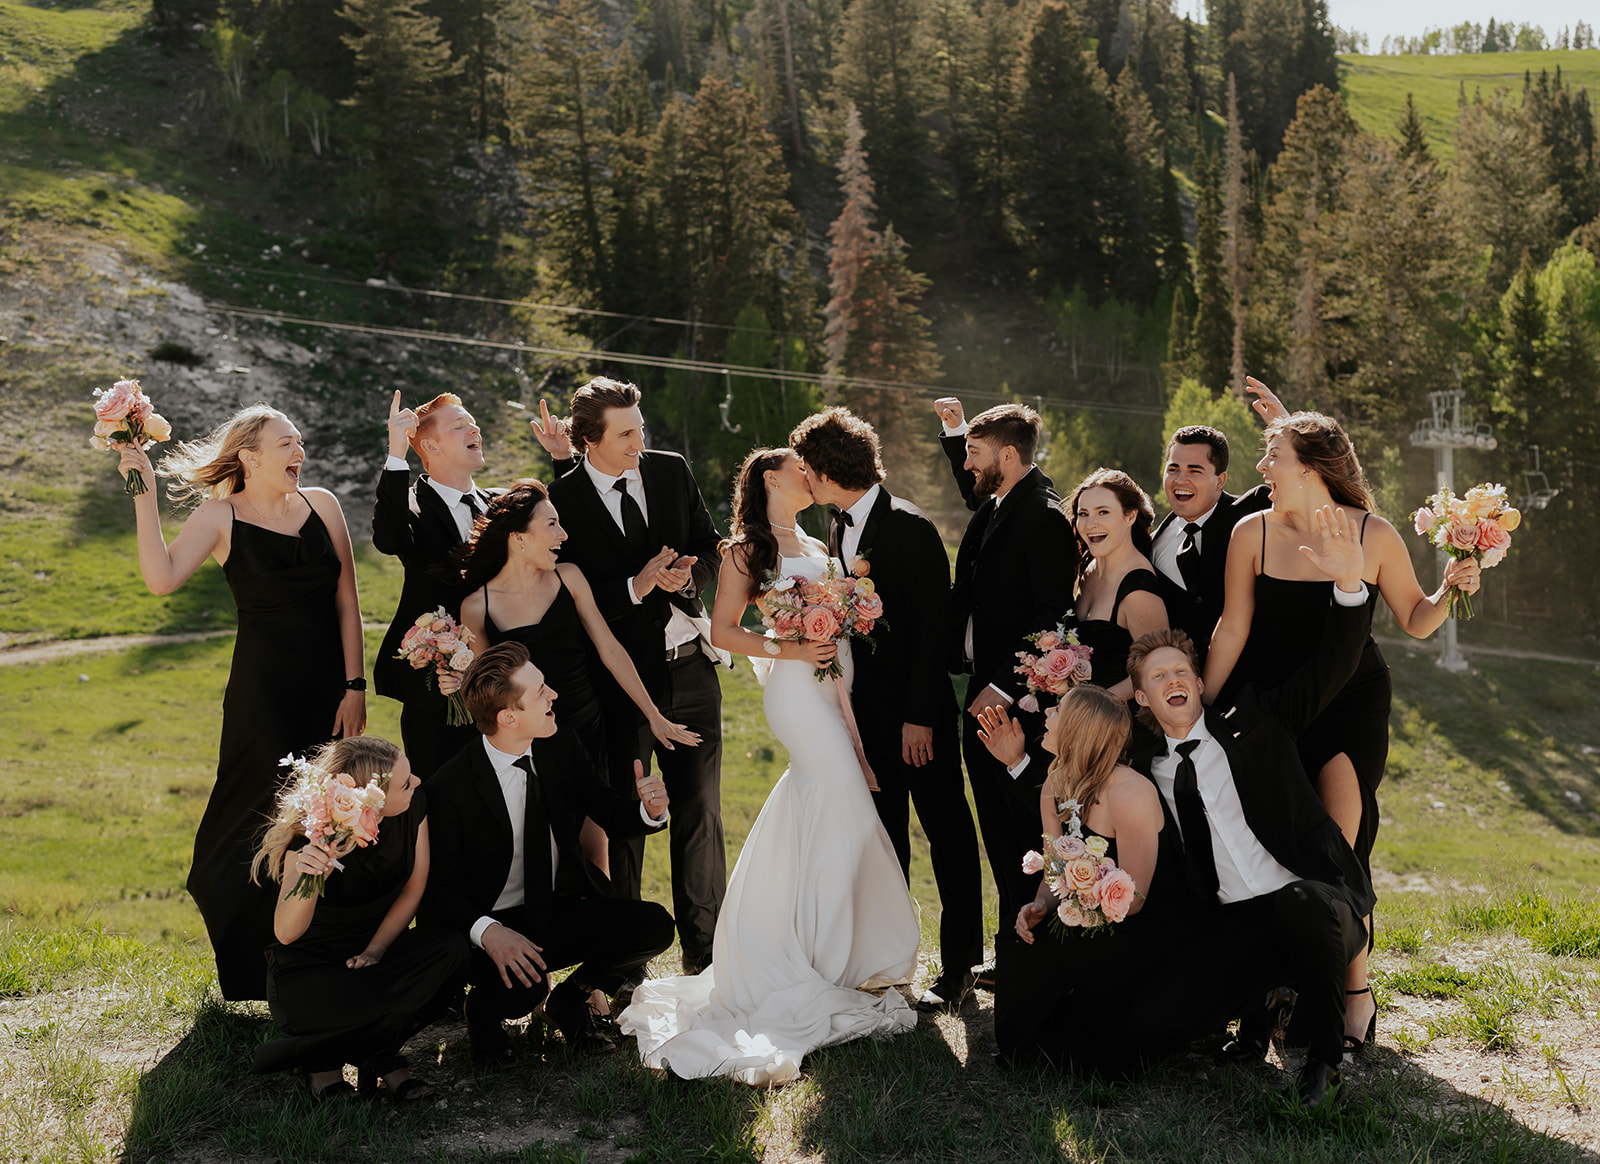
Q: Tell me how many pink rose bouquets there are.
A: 7